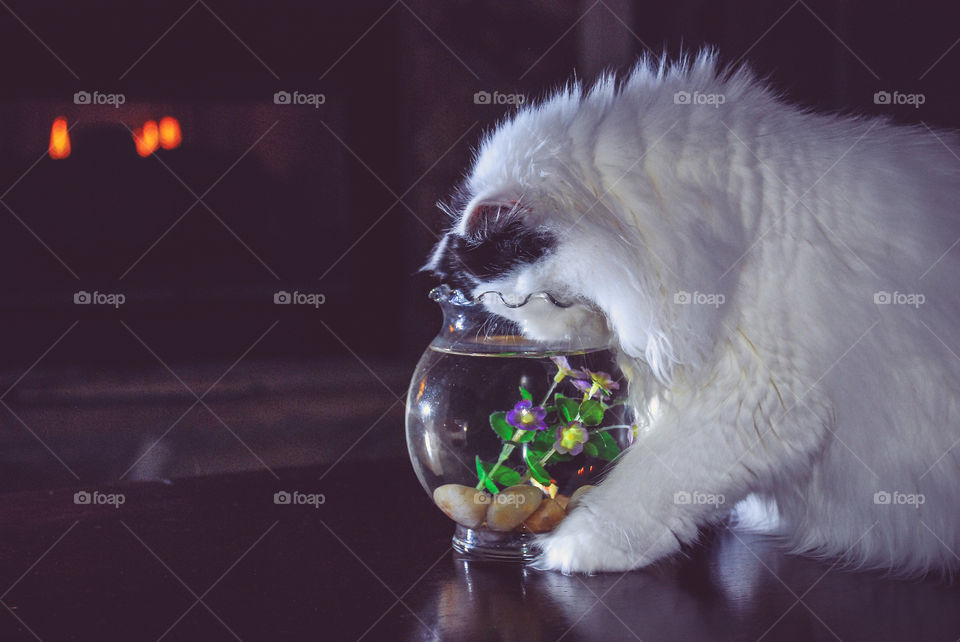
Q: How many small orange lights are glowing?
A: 3